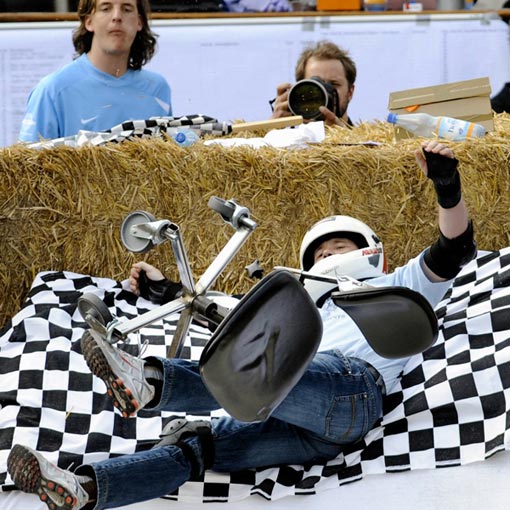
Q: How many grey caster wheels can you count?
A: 3